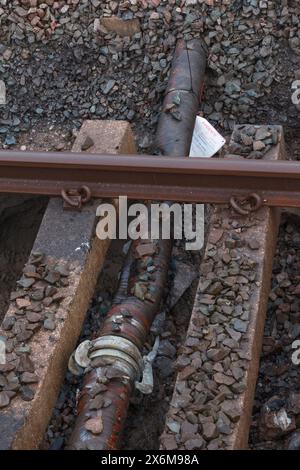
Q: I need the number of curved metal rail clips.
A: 2